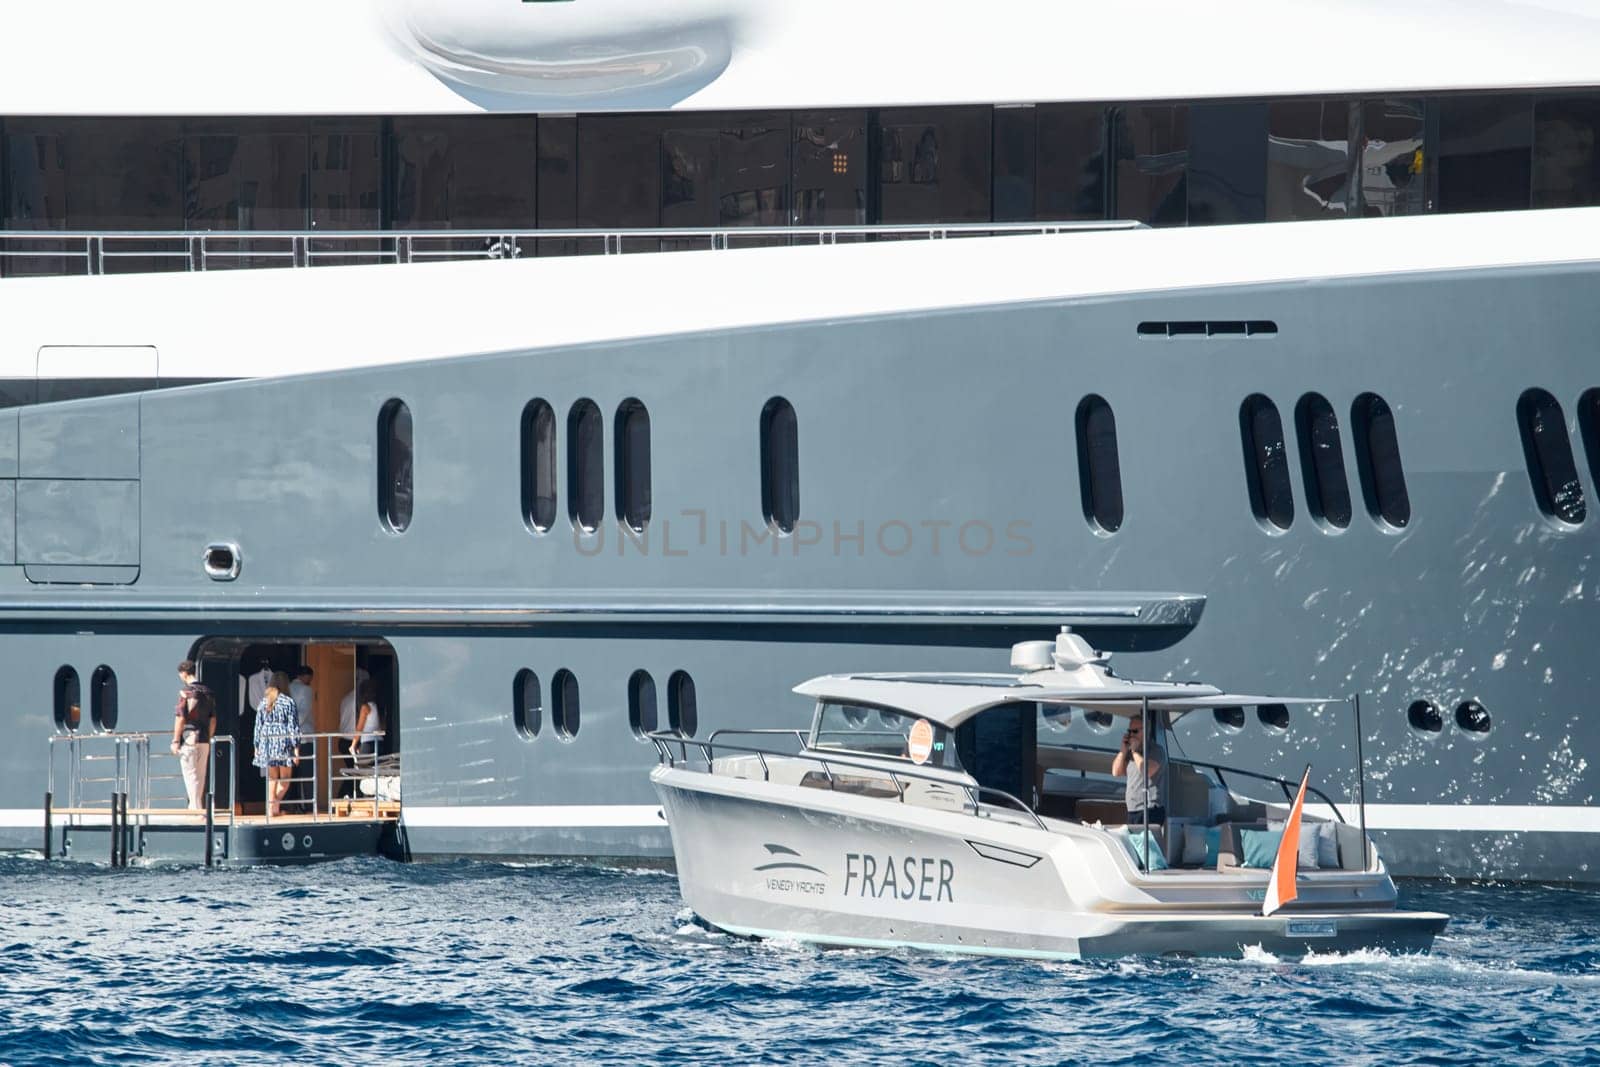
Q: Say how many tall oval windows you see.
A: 11